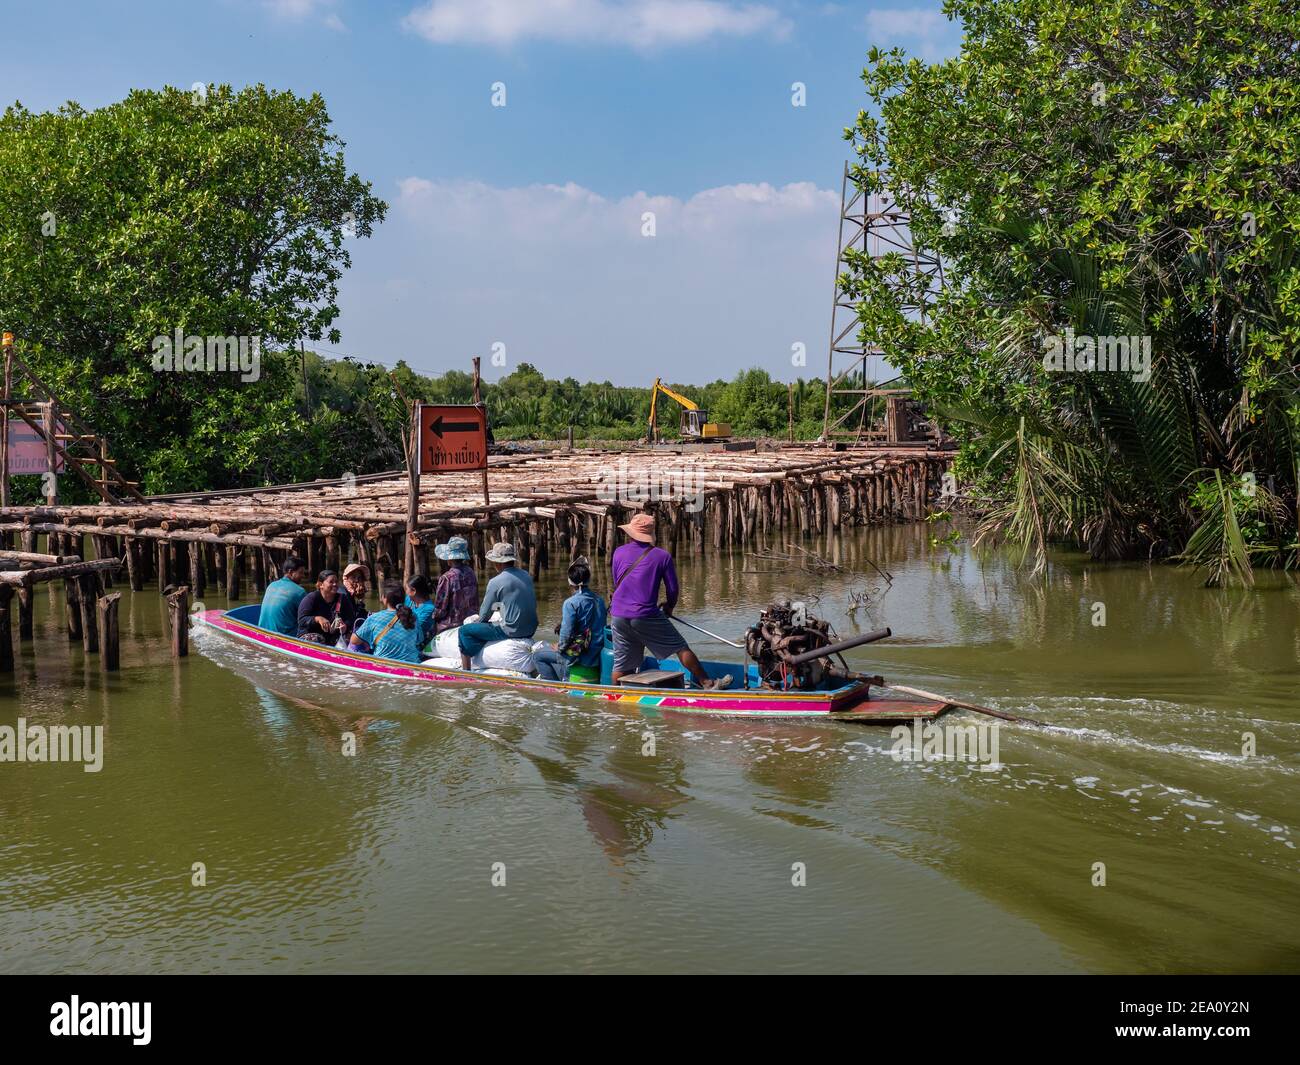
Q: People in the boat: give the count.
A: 9